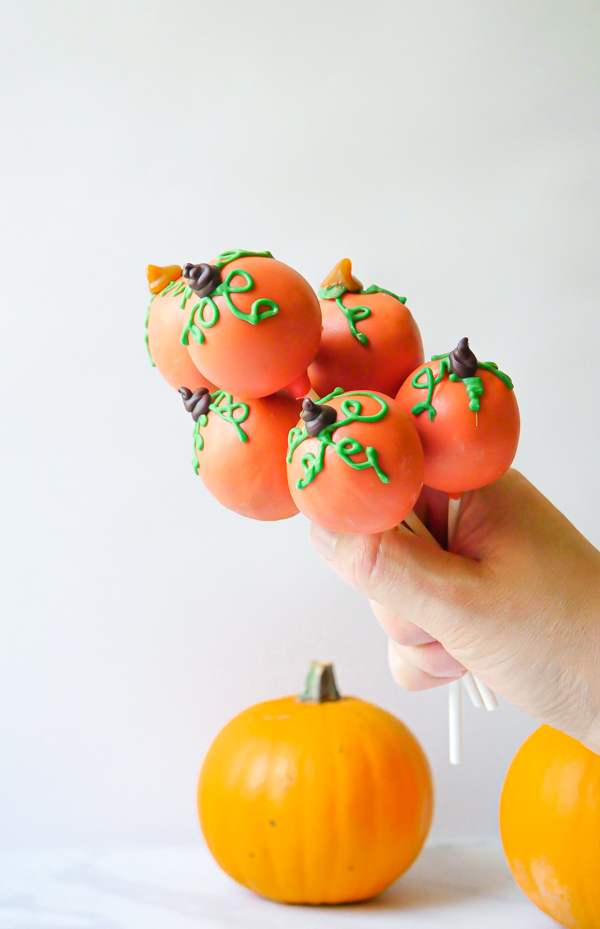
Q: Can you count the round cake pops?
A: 6